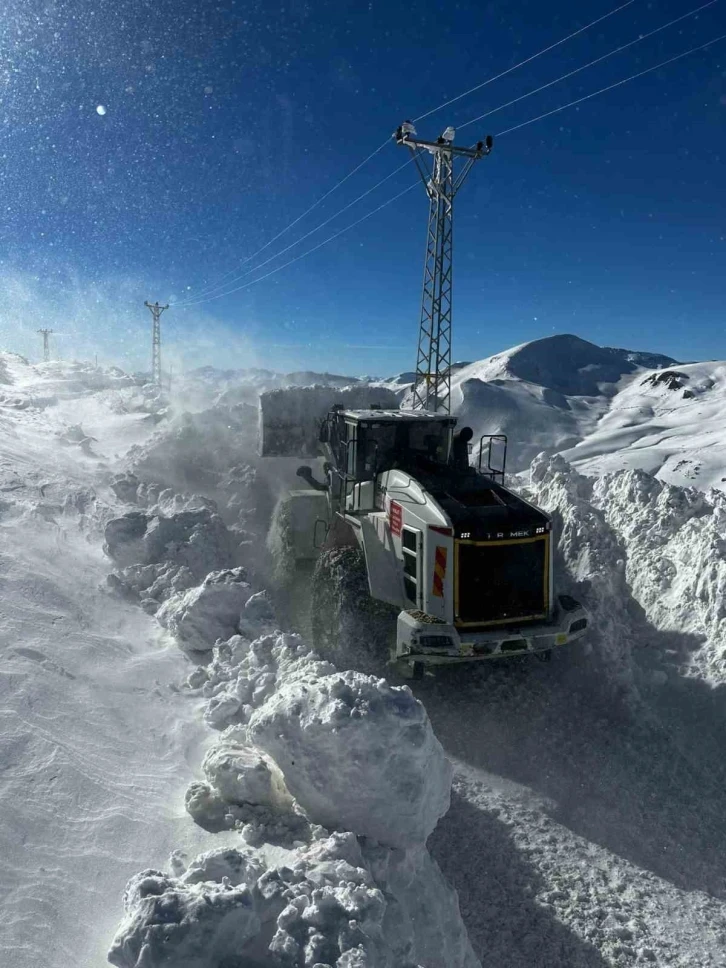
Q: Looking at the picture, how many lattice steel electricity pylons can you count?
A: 3